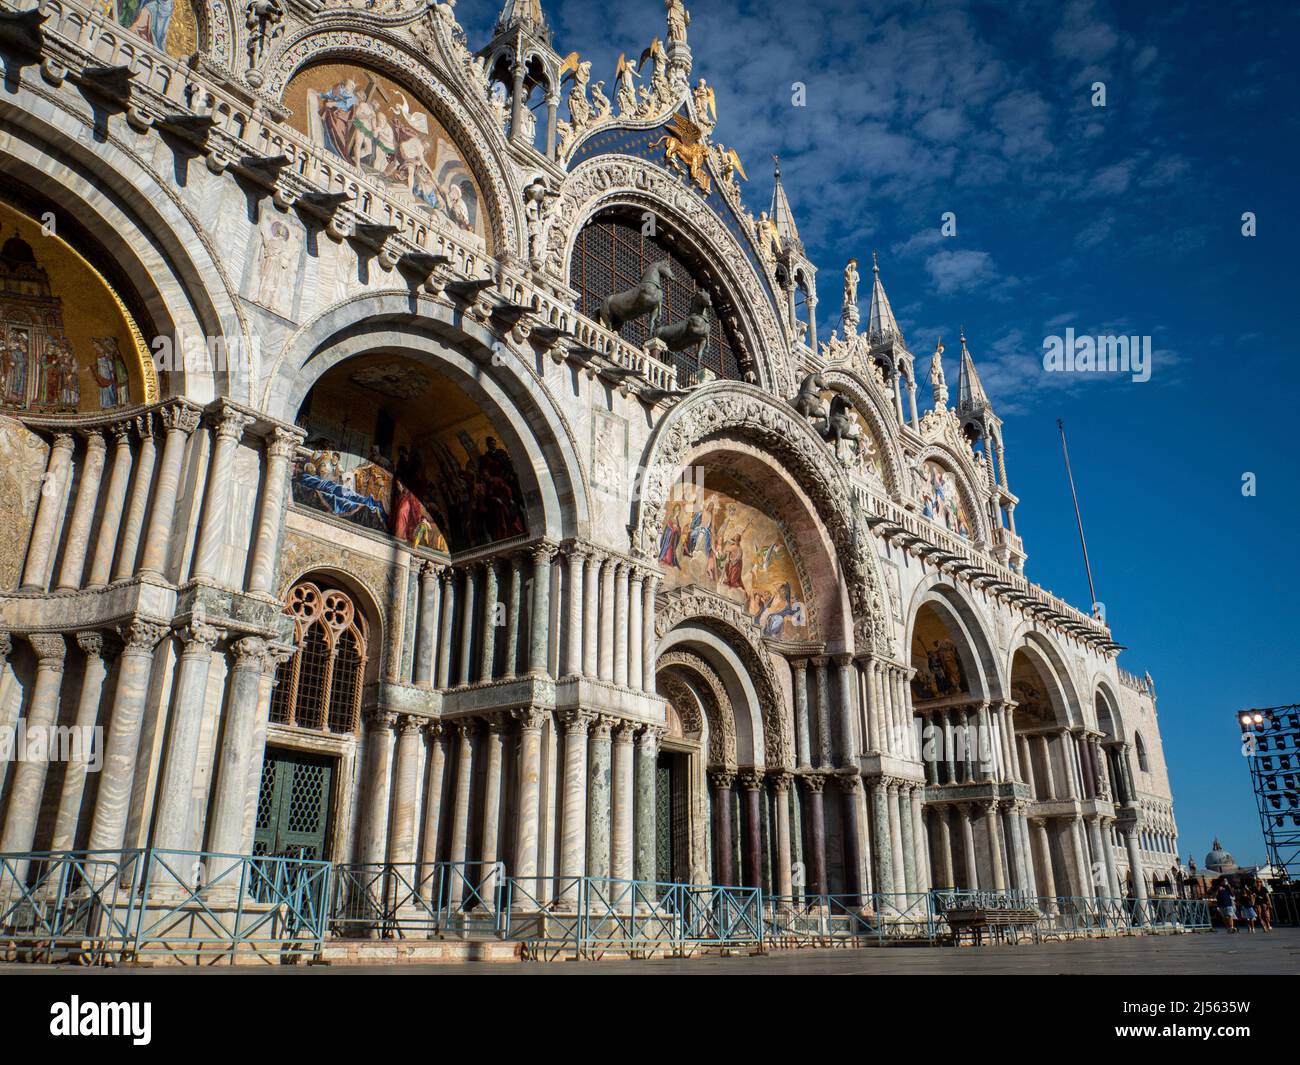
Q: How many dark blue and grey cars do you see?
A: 0